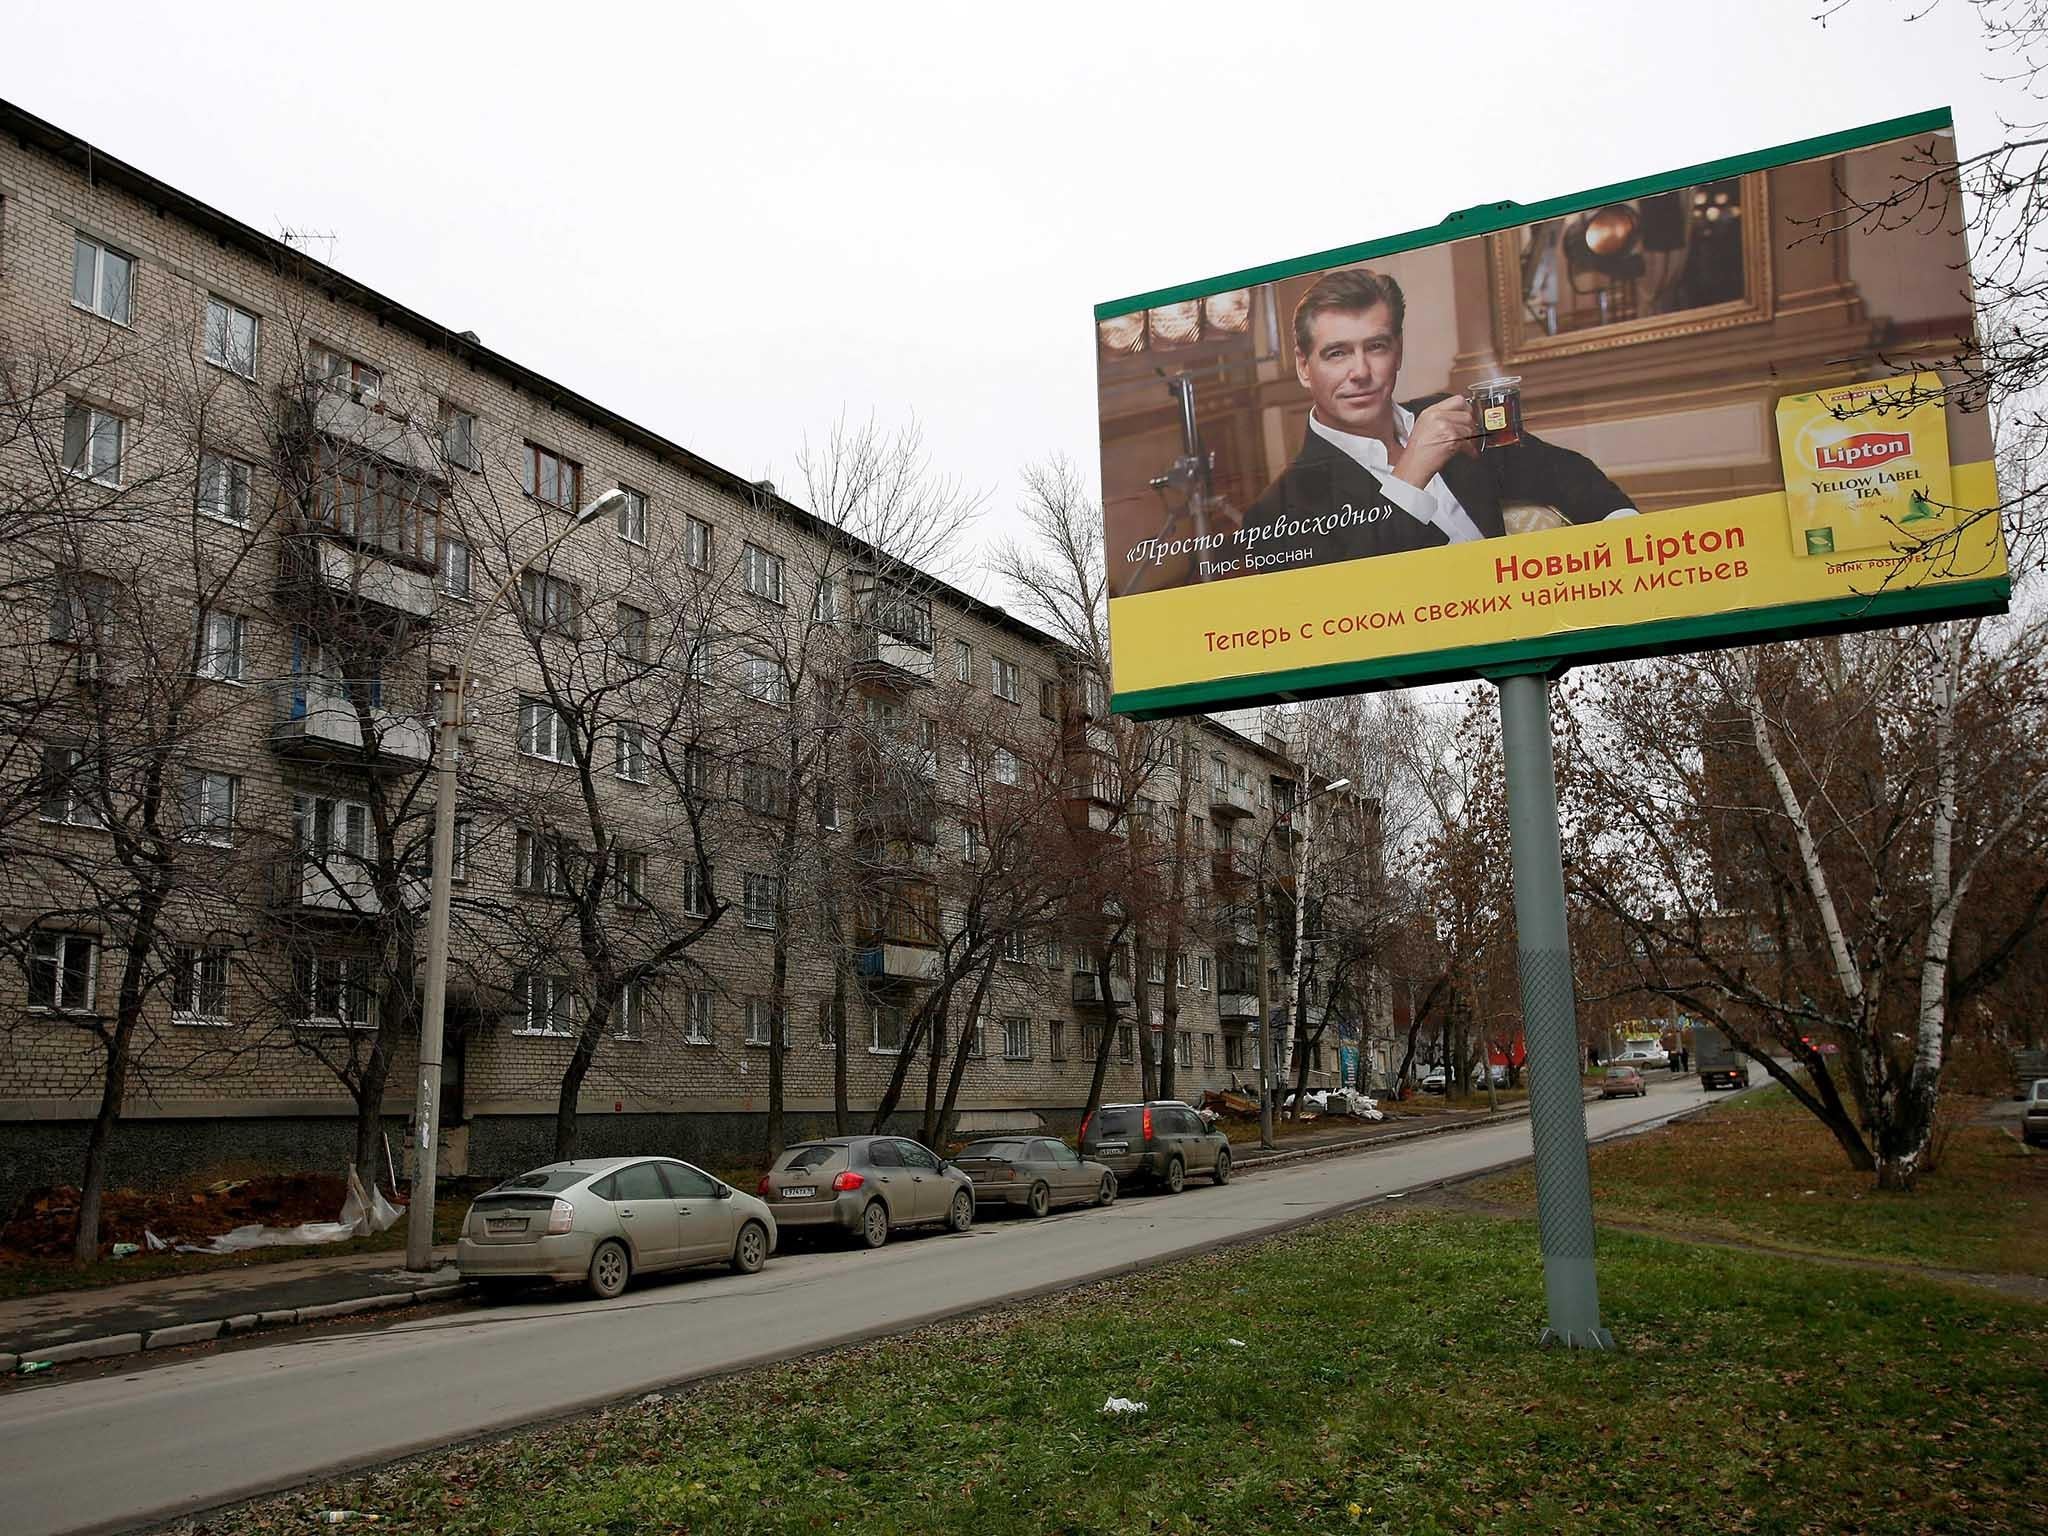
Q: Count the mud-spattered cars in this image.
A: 4